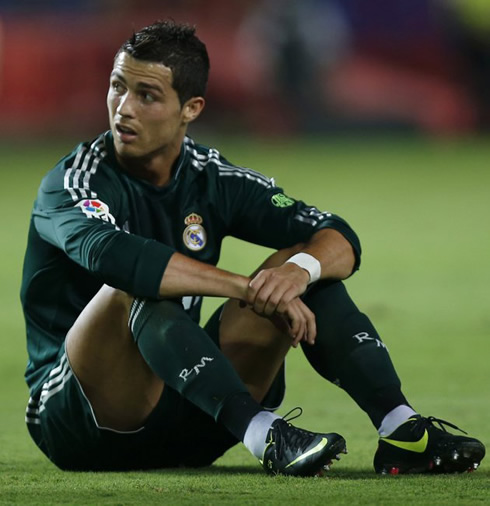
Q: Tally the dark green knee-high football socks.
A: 2